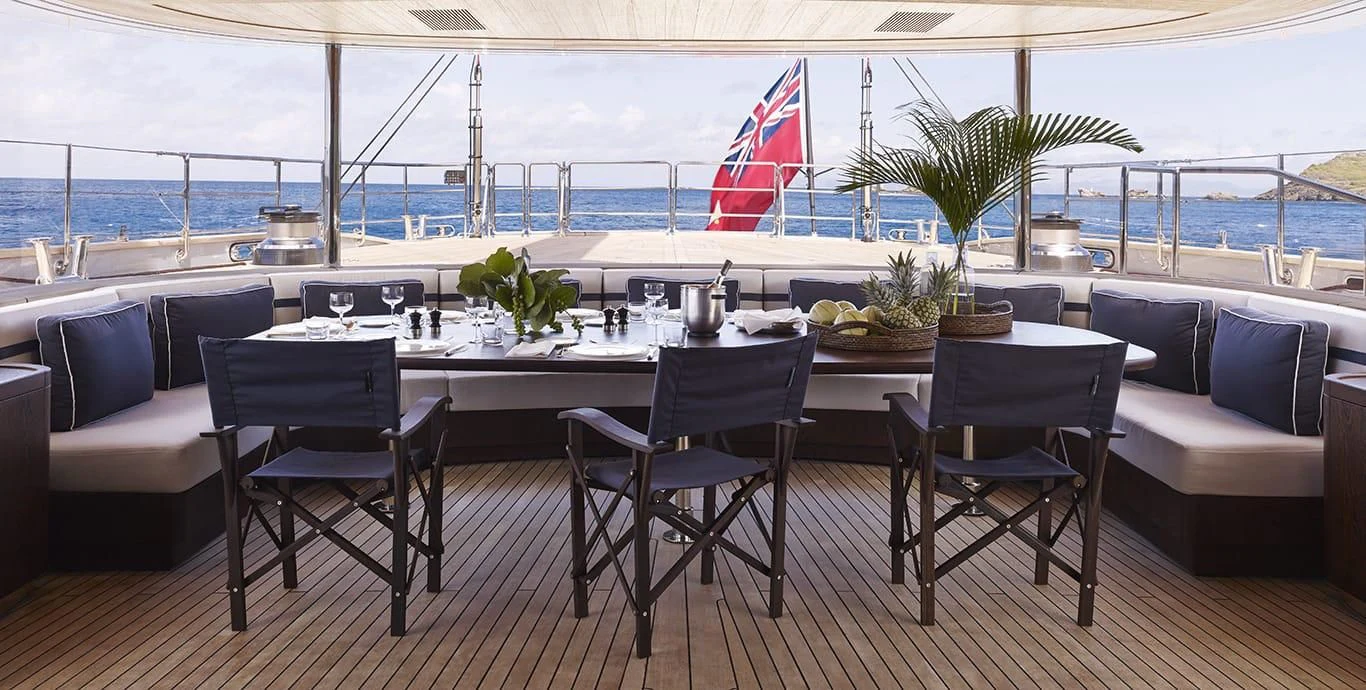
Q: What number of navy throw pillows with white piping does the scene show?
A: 9